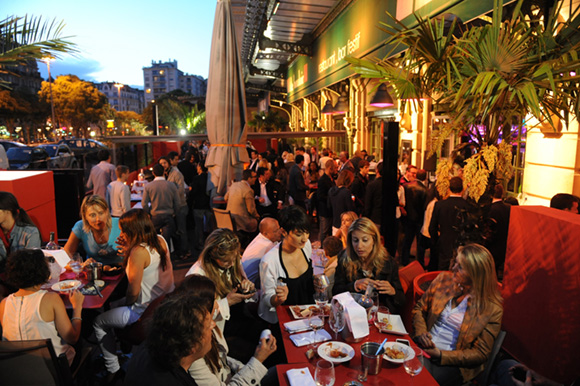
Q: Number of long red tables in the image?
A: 2